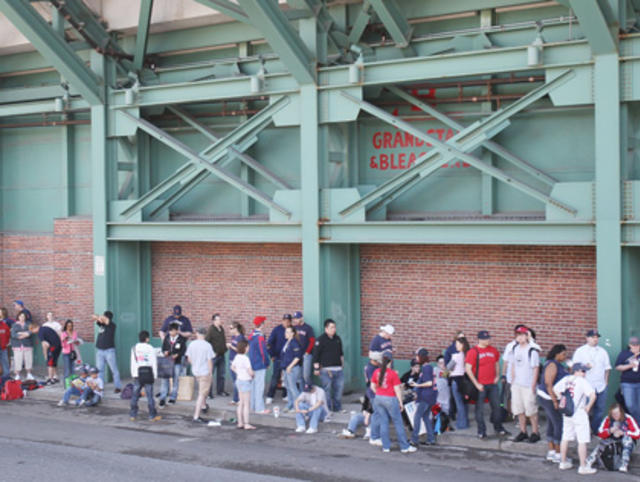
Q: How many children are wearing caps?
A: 2